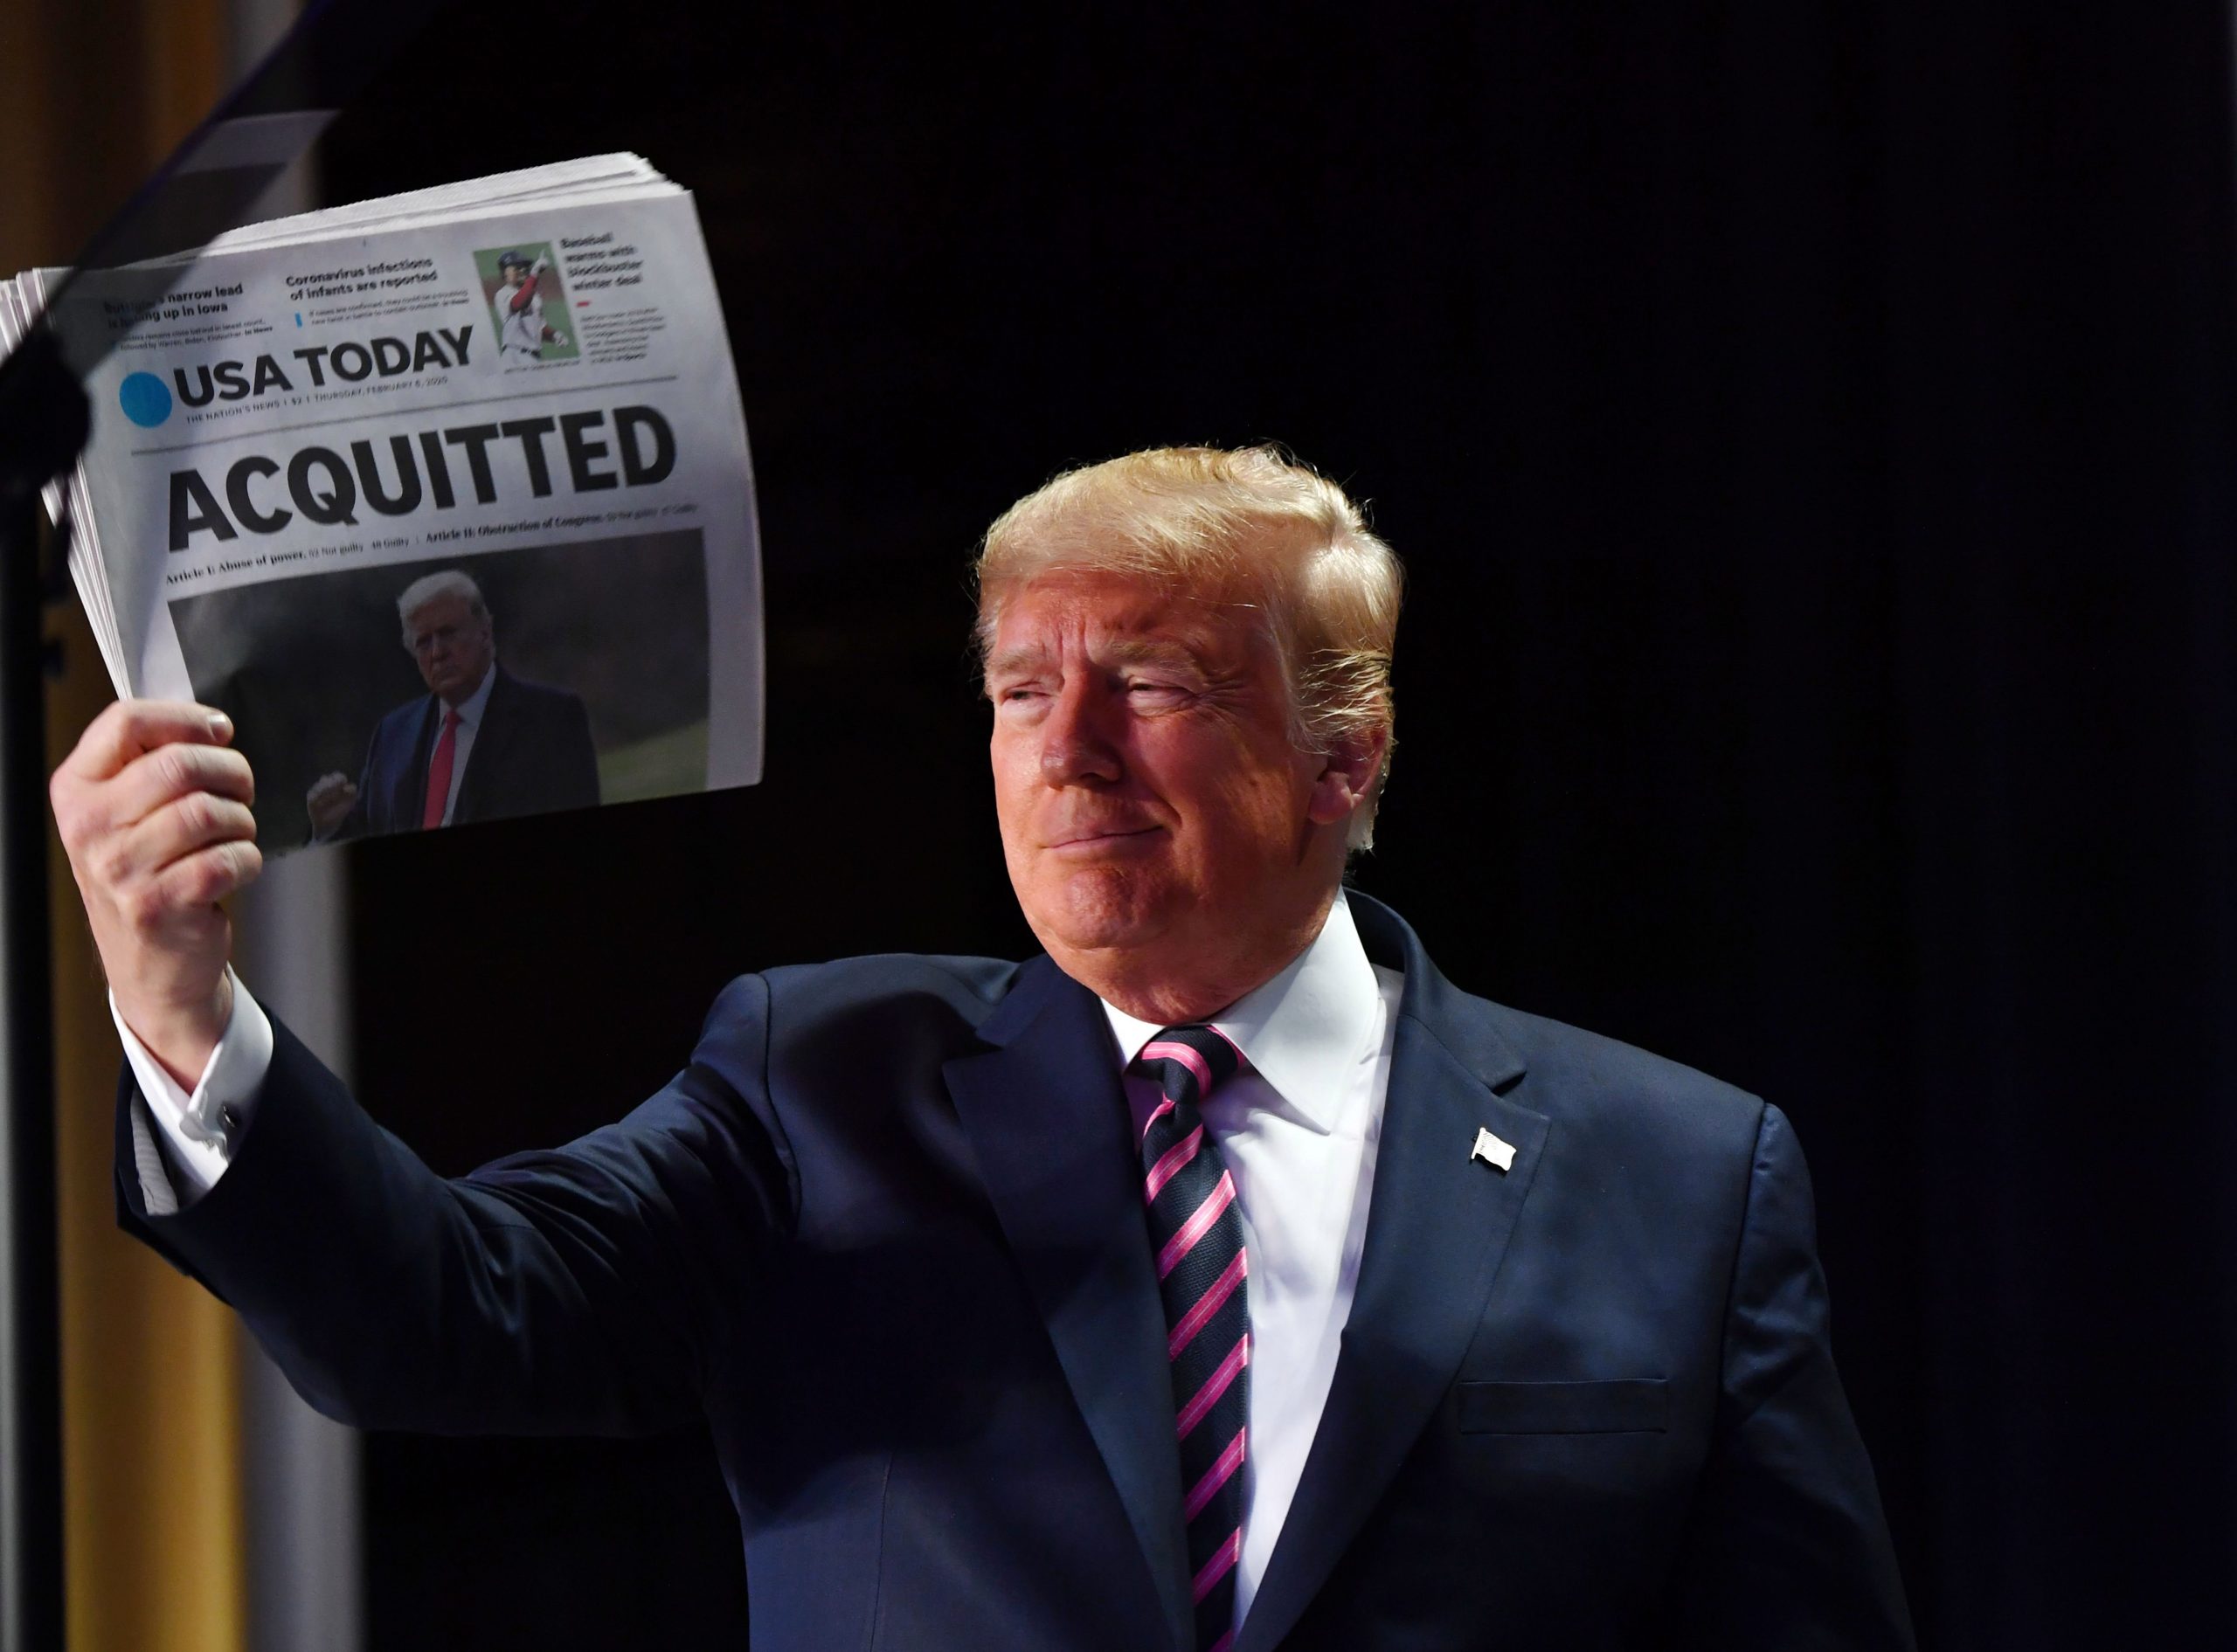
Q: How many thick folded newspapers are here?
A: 1